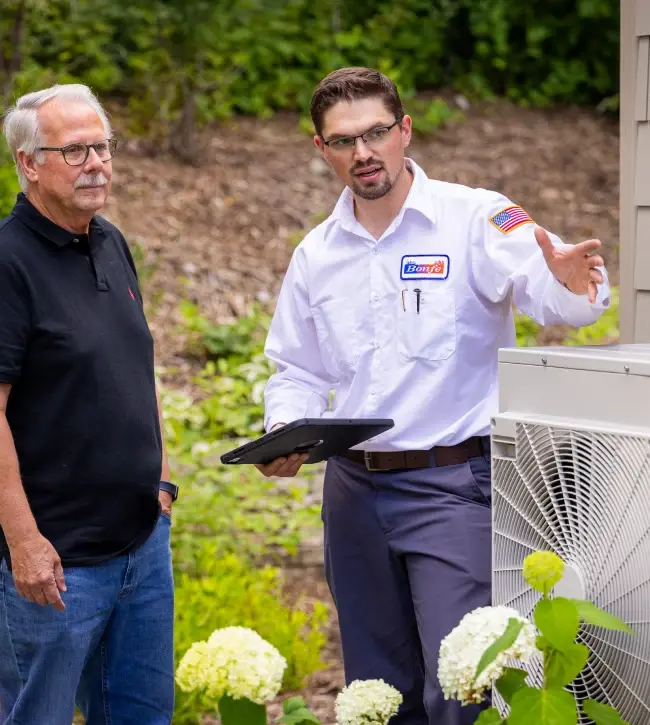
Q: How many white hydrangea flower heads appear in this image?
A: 3